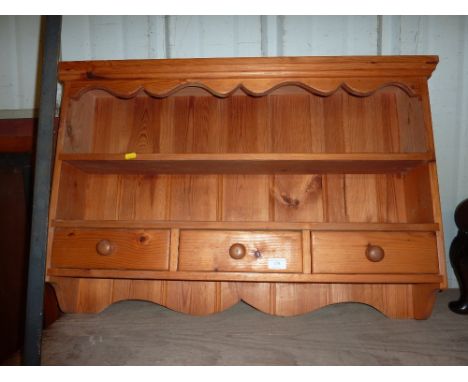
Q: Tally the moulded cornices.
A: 1